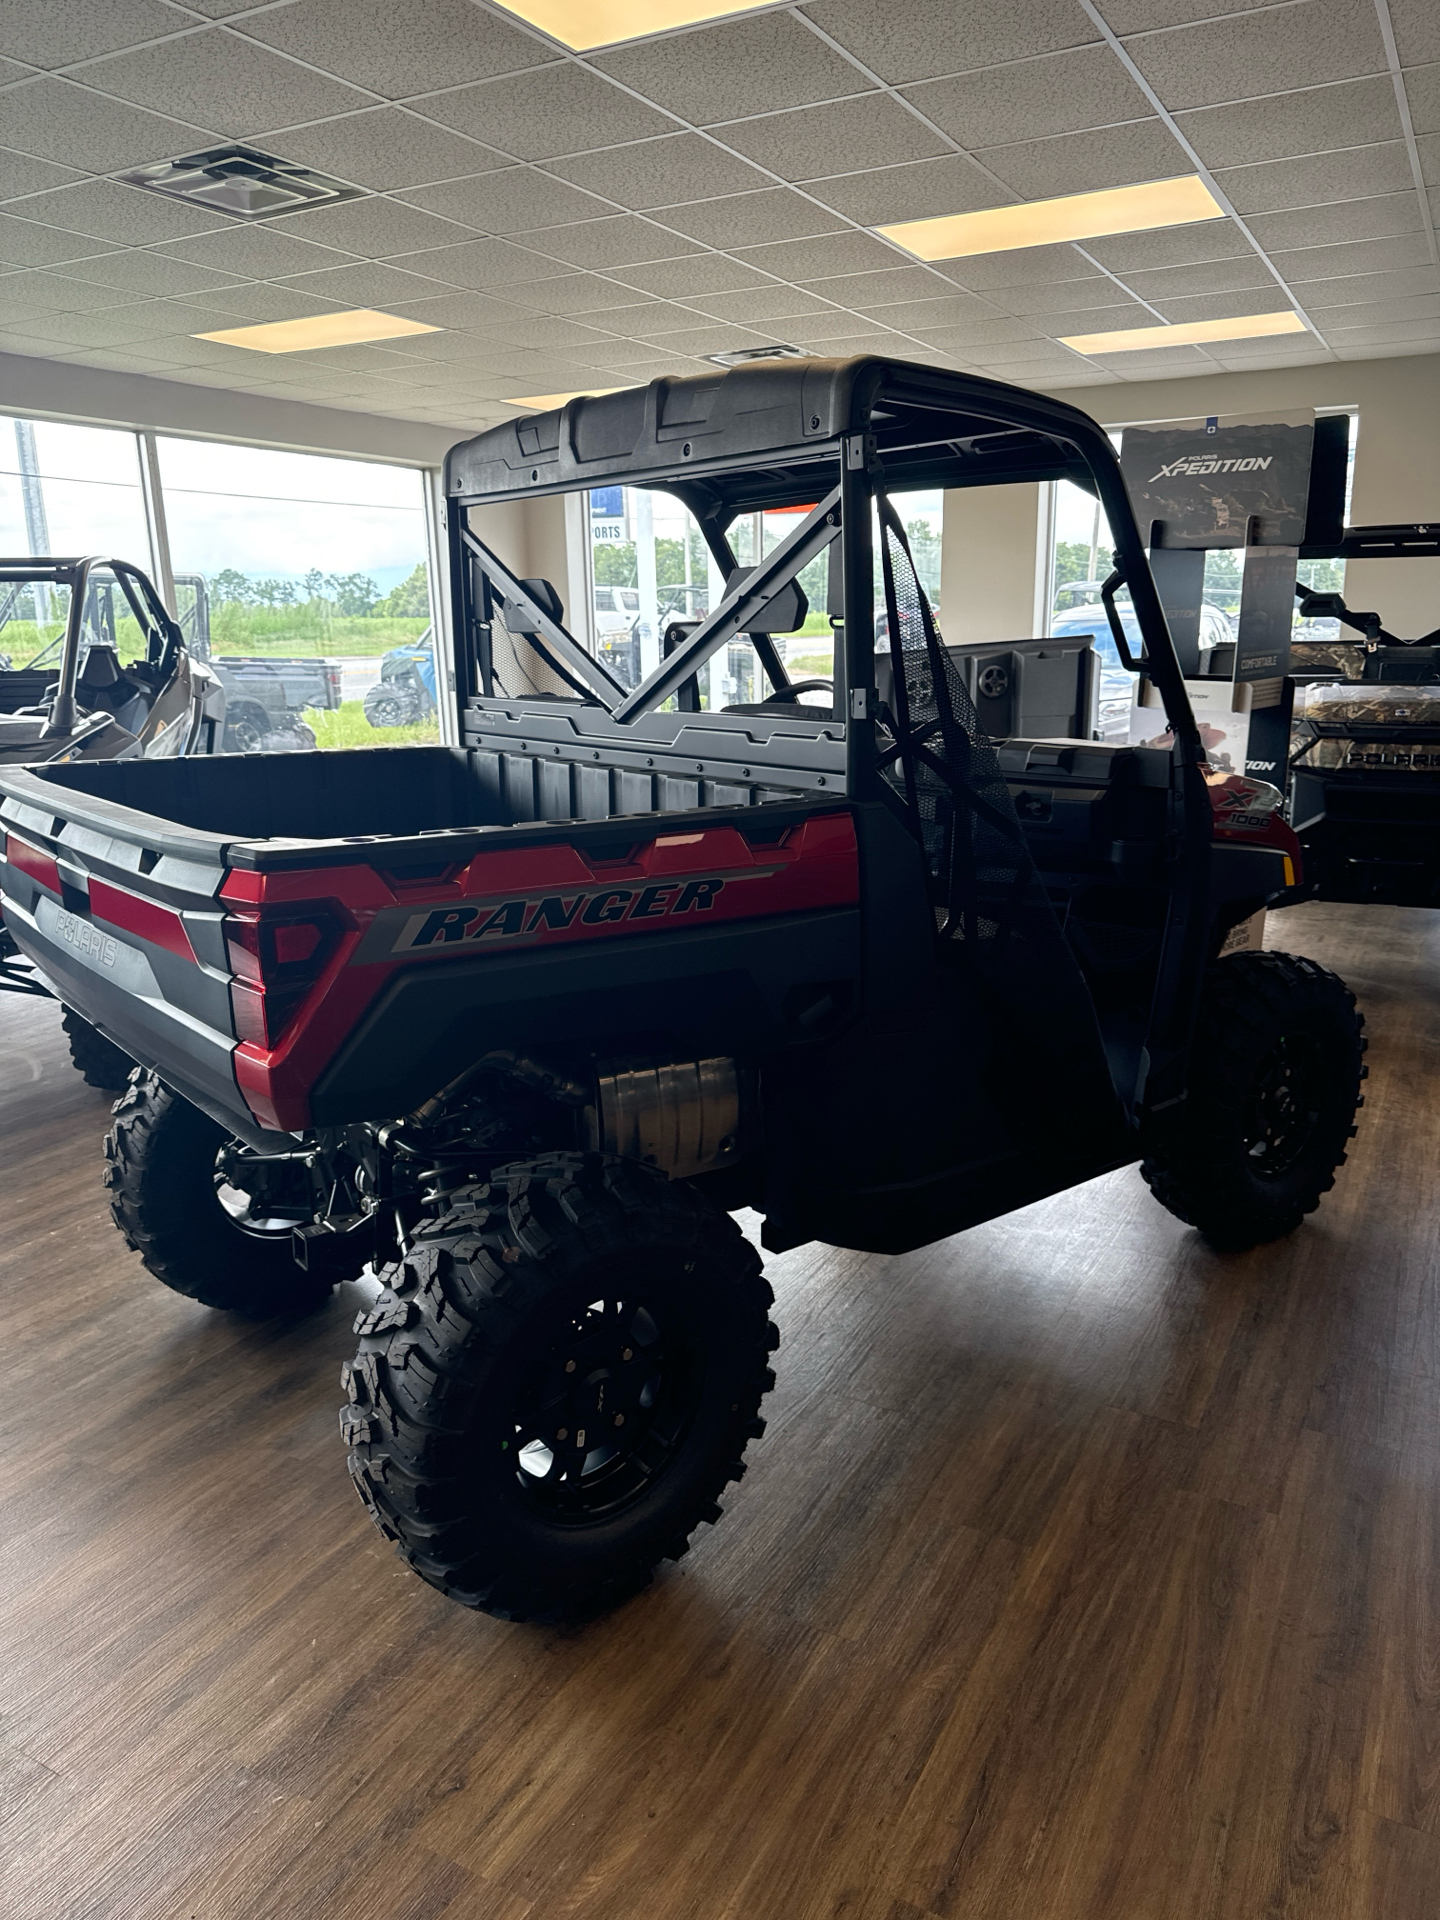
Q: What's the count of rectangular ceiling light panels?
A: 5